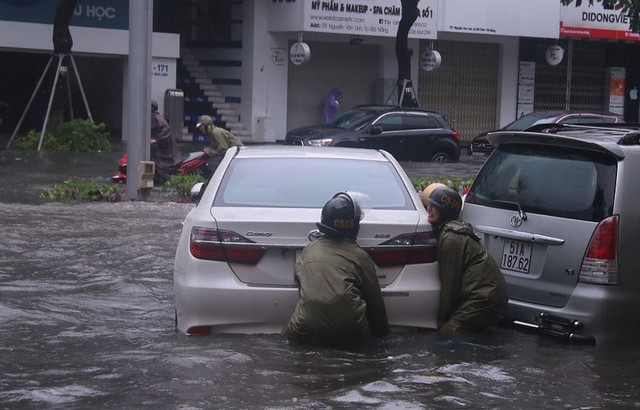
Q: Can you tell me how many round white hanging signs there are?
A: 3